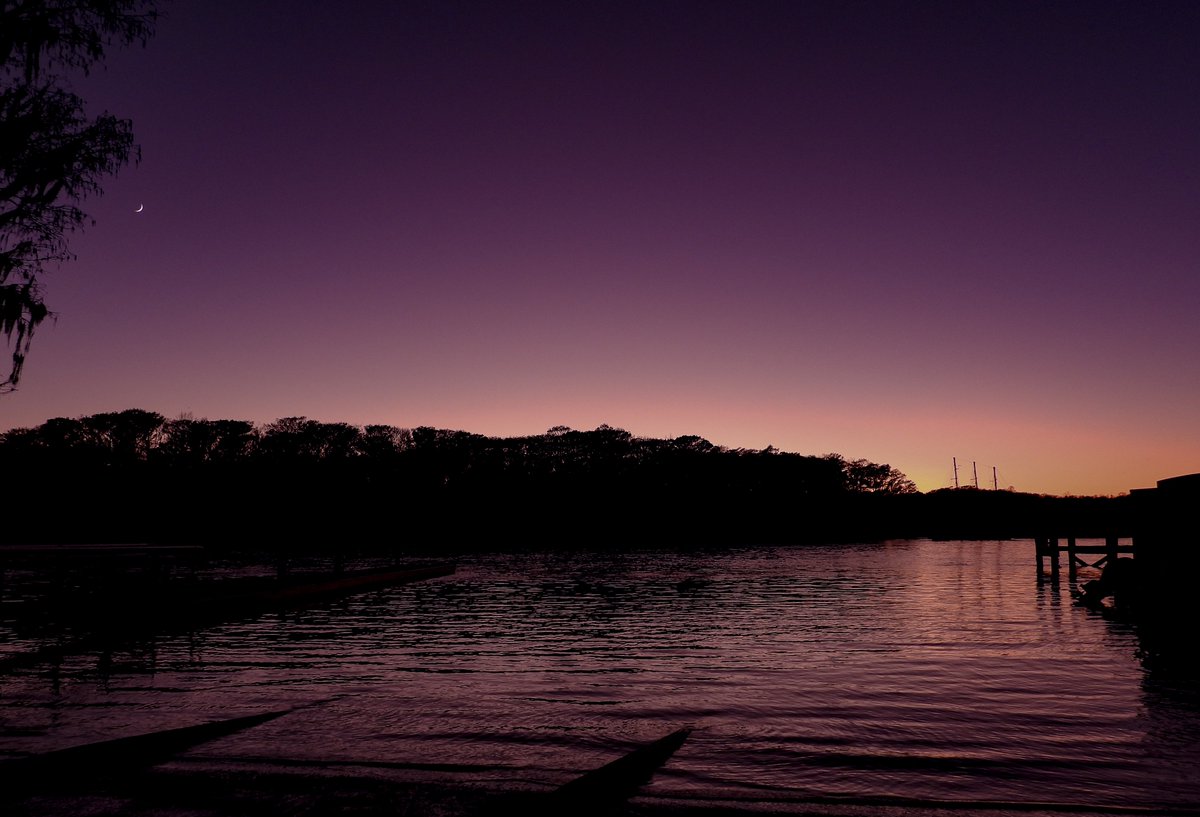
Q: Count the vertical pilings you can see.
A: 4